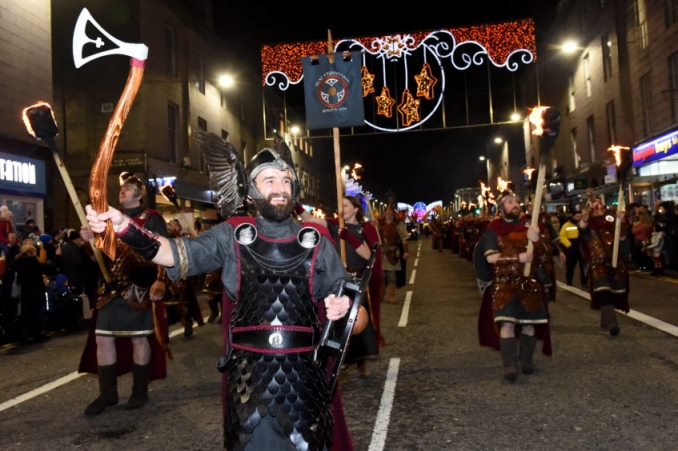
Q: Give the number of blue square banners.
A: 1